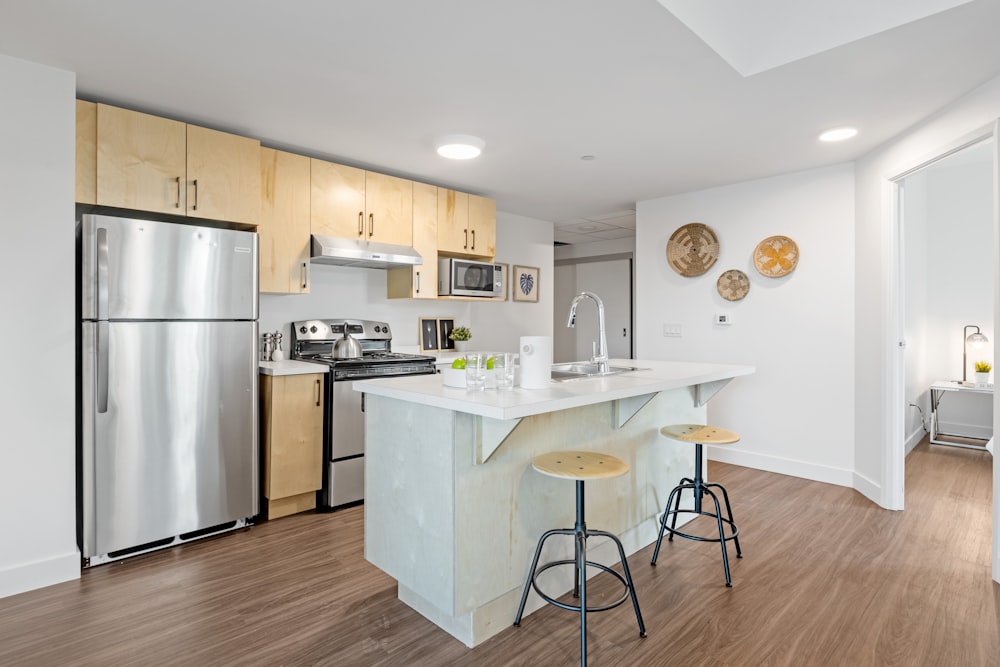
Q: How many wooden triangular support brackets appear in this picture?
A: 3